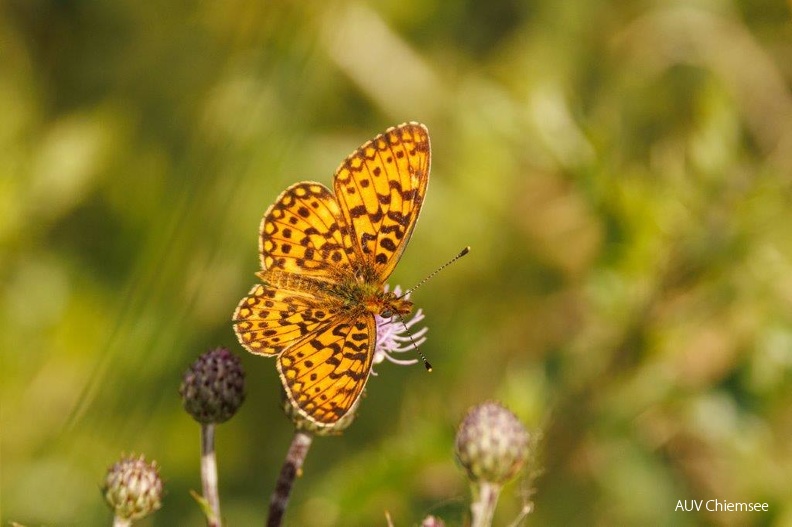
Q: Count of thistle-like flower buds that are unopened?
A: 3